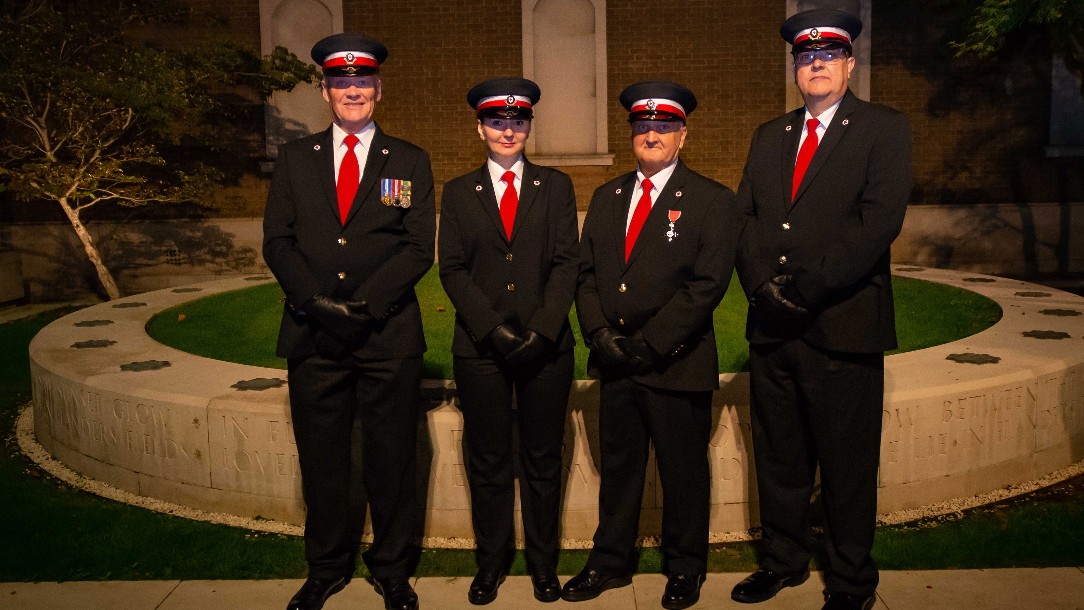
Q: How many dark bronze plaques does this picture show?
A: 13